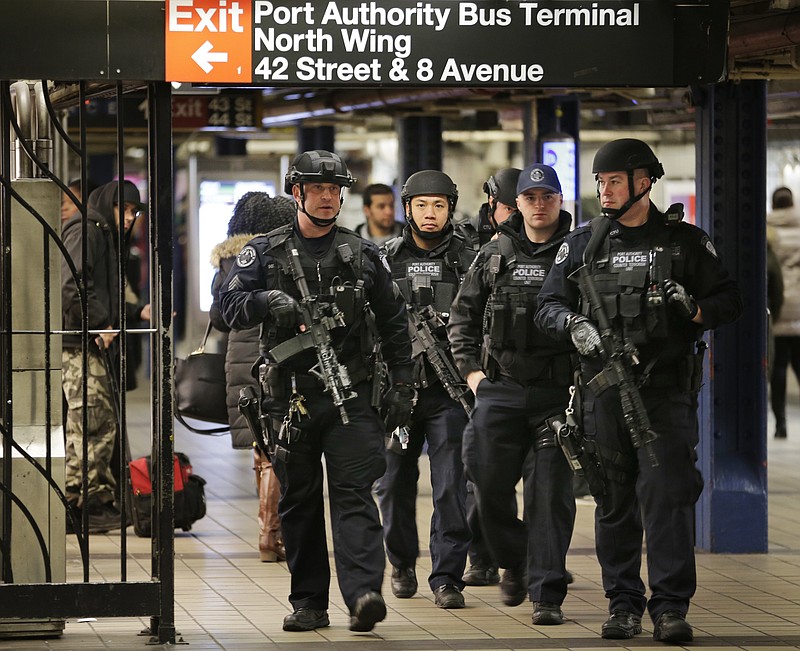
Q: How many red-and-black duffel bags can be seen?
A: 1